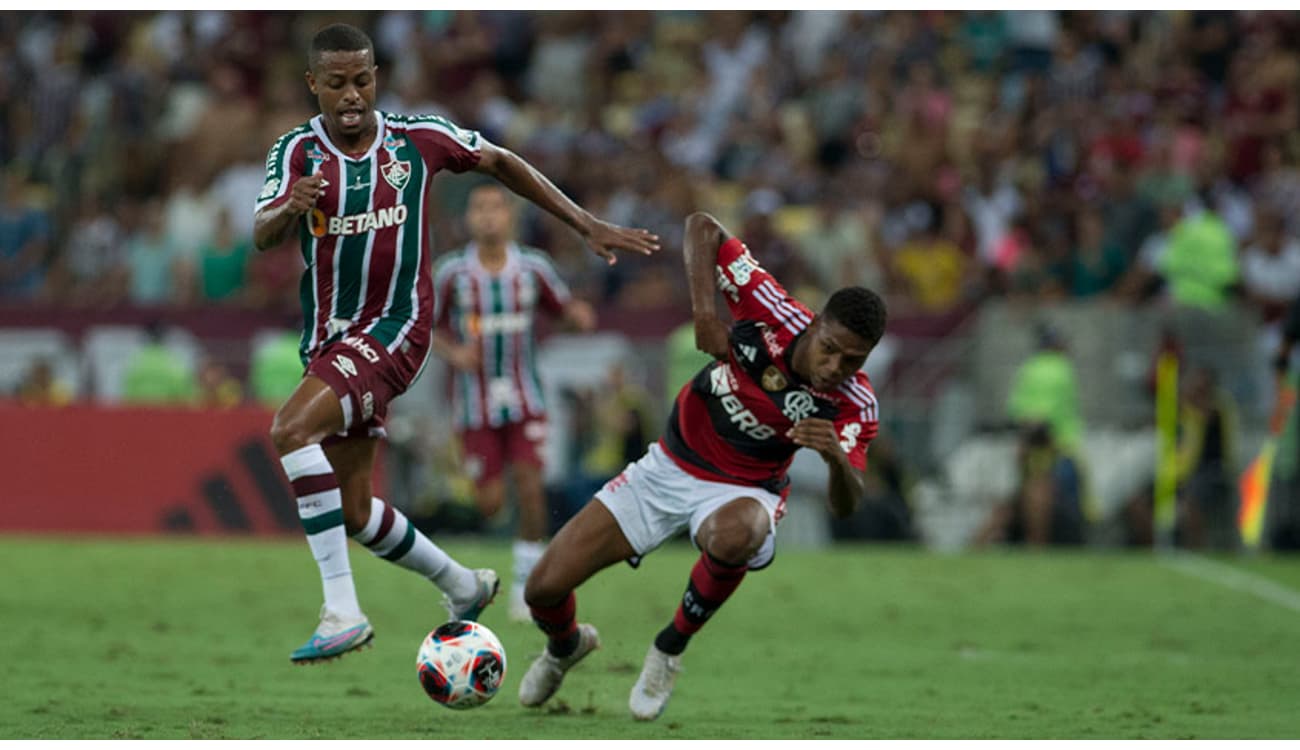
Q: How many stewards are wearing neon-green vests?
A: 5